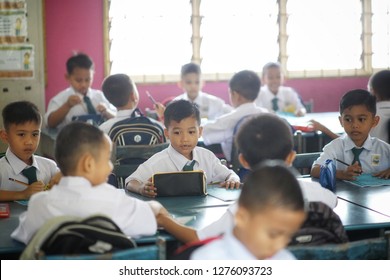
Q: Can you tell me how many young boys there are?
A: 12